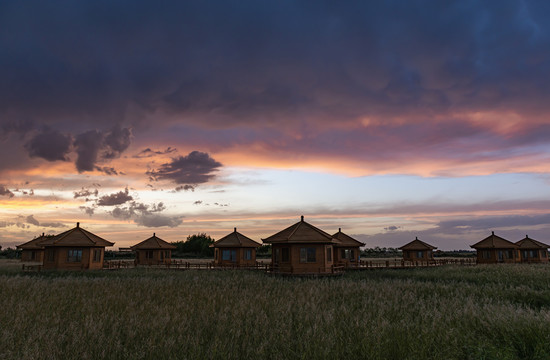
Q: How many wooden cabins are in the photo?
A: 9